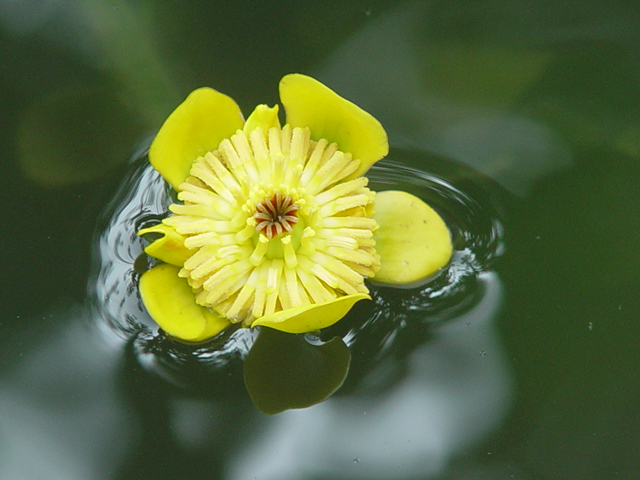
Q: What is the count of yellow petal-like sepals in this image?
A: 7